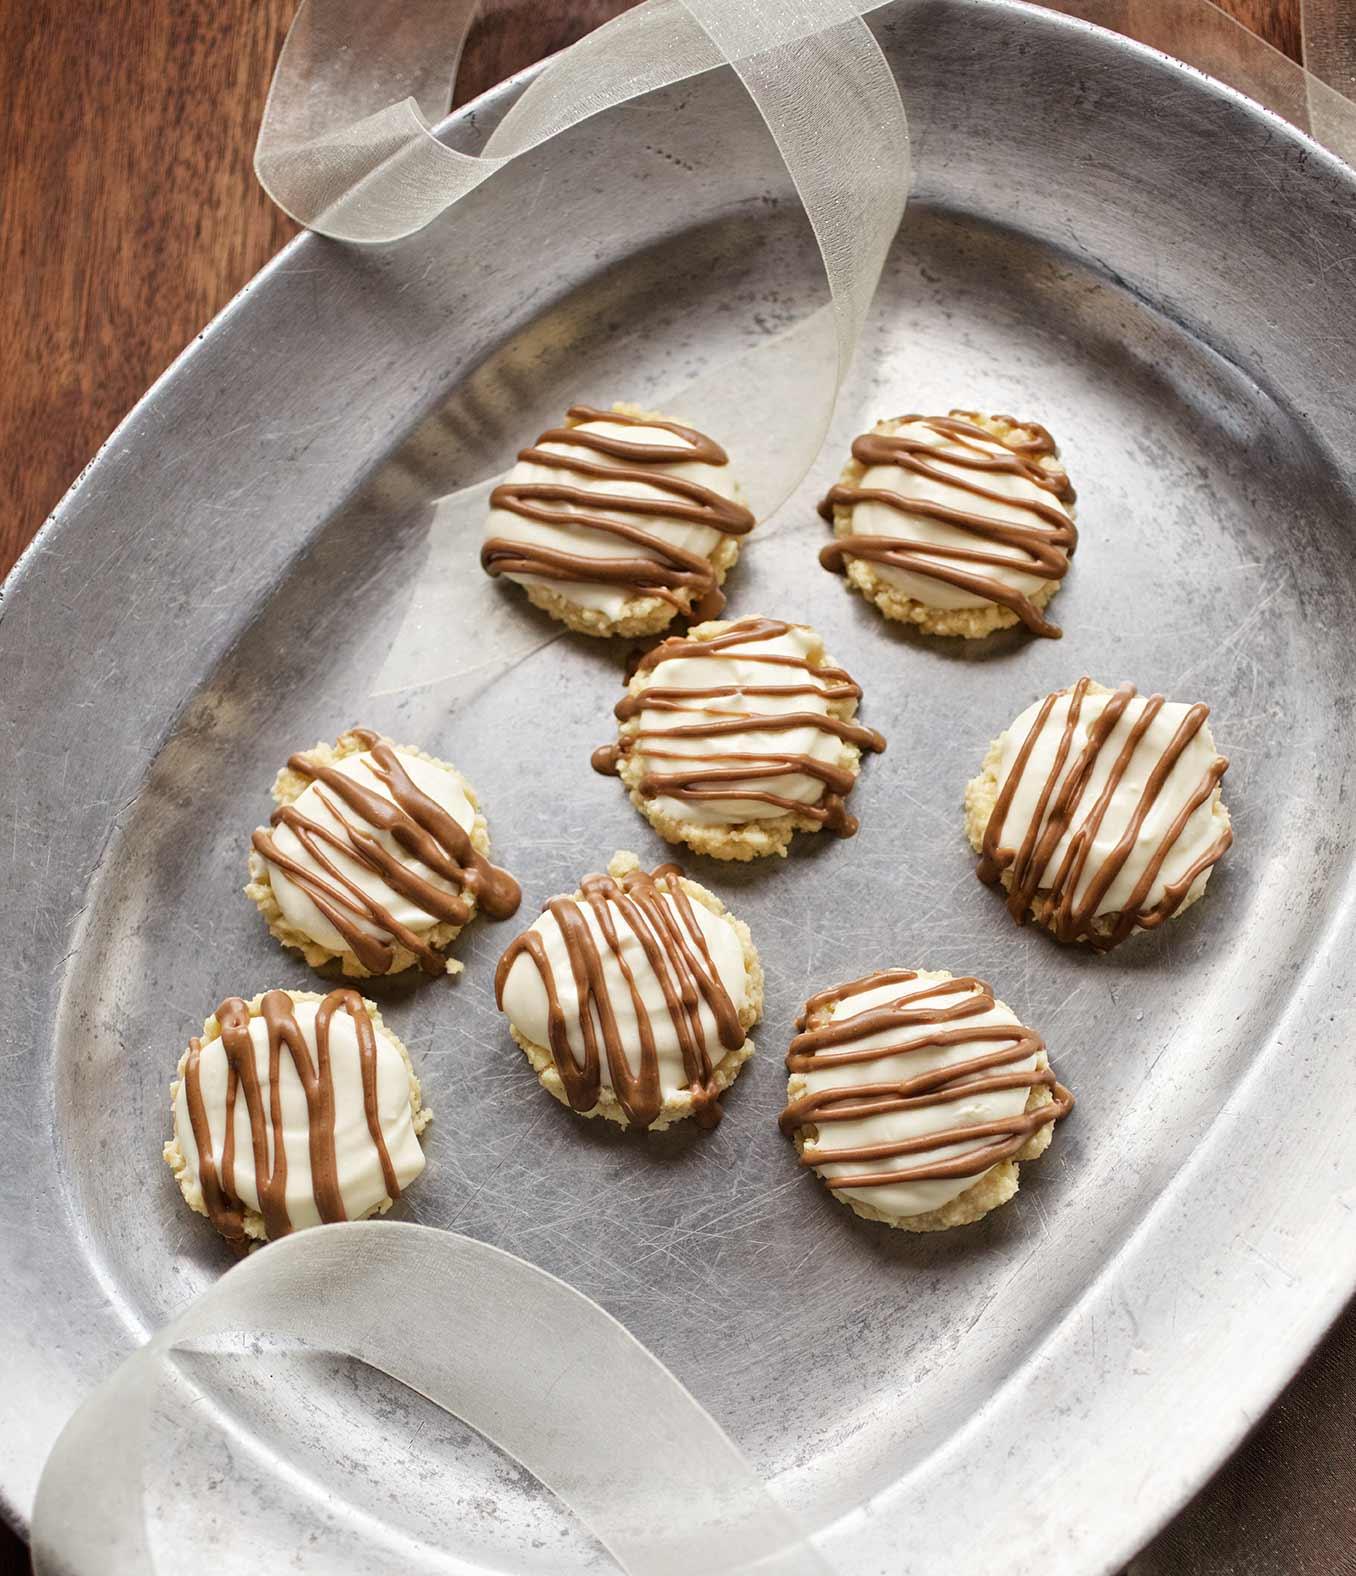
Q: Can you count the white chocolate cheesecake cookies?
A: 8